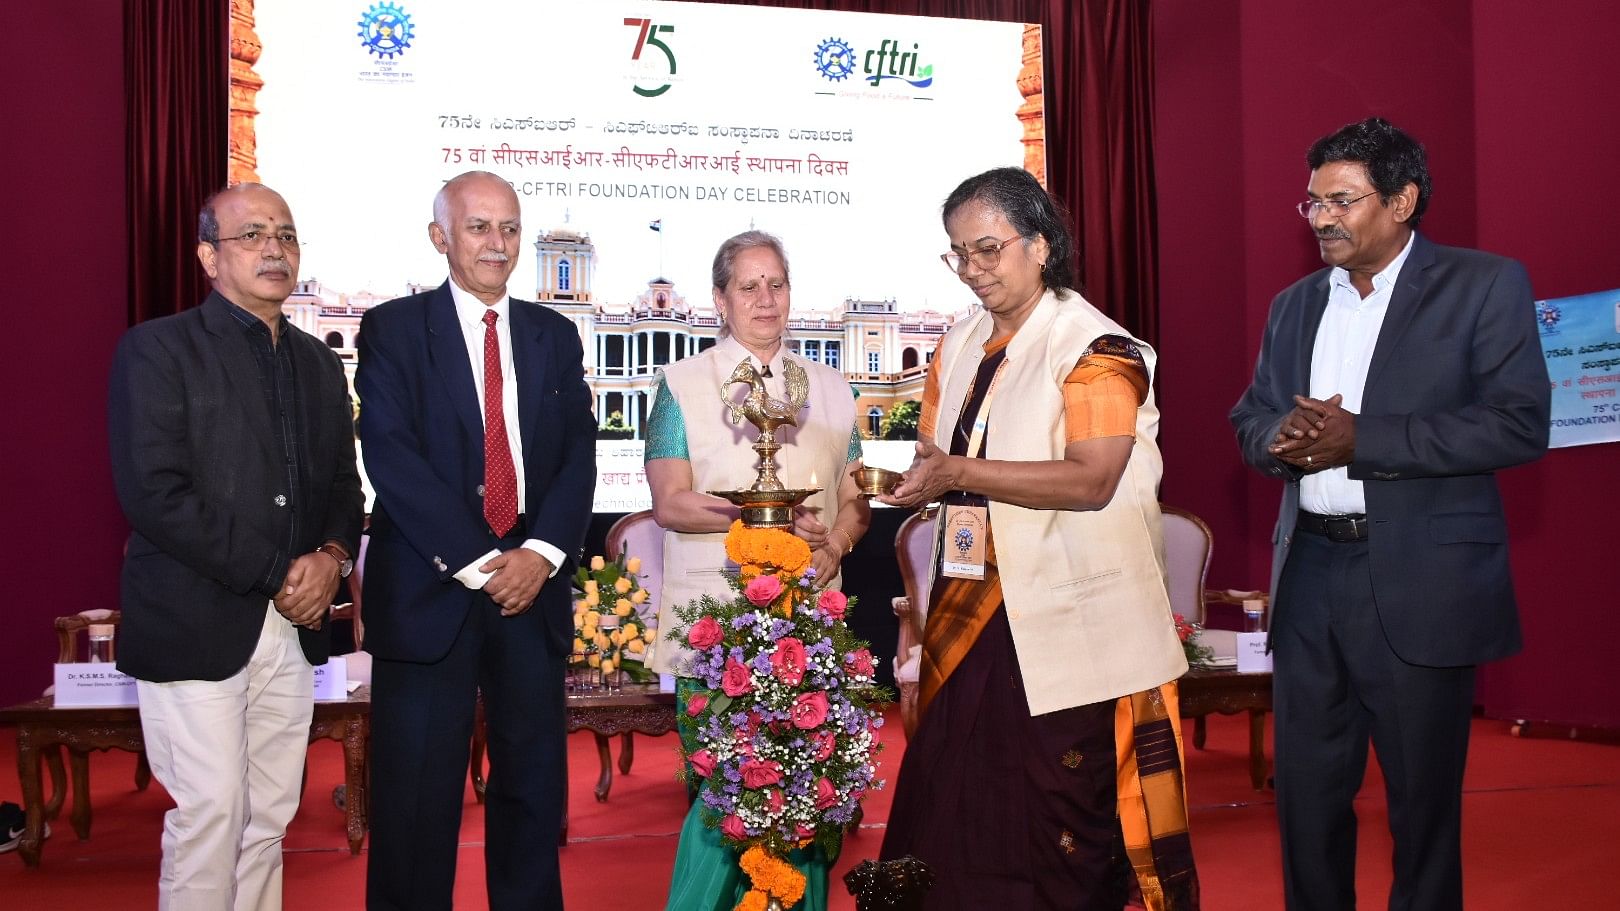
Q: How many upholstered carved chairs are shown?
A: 5